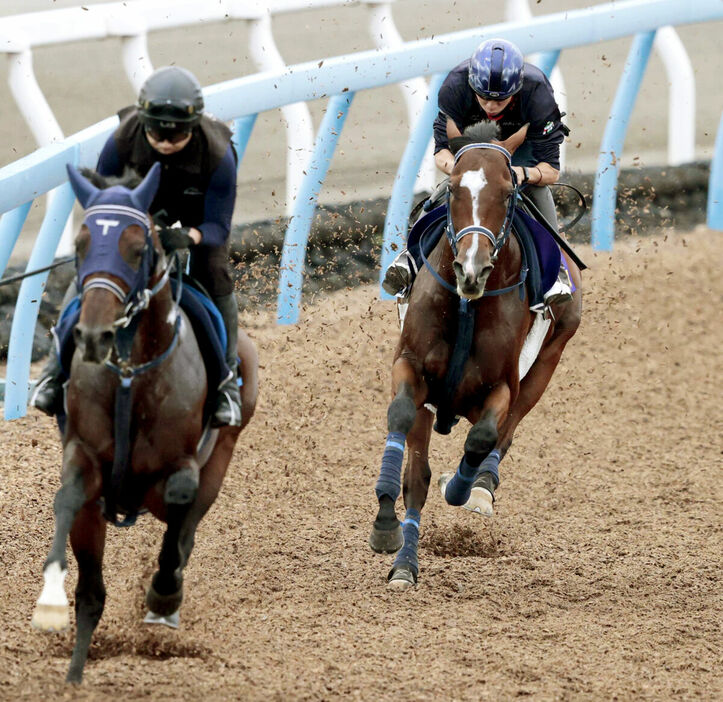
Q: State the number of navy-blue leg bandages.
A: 4